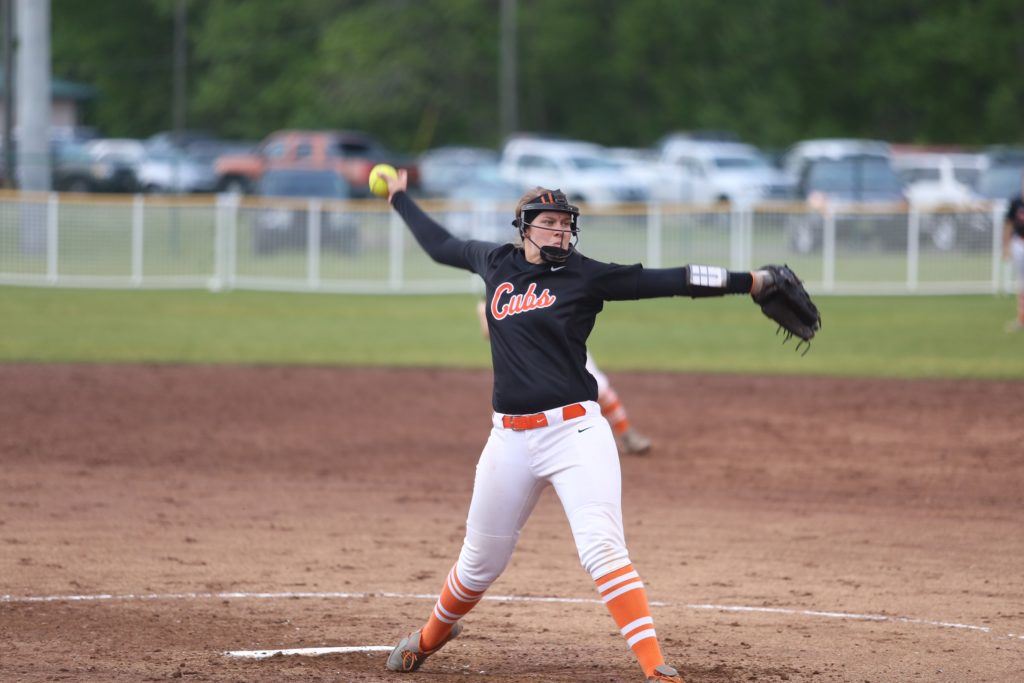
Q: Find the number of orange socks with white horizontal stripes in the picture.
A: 3